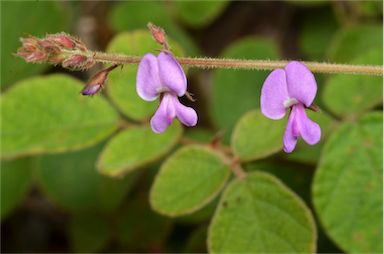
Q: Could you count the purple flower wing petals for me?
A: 4